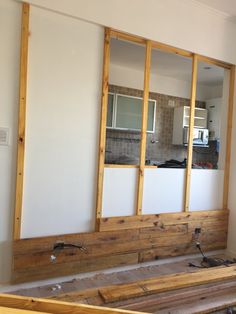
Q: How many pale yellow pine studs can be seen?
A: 5